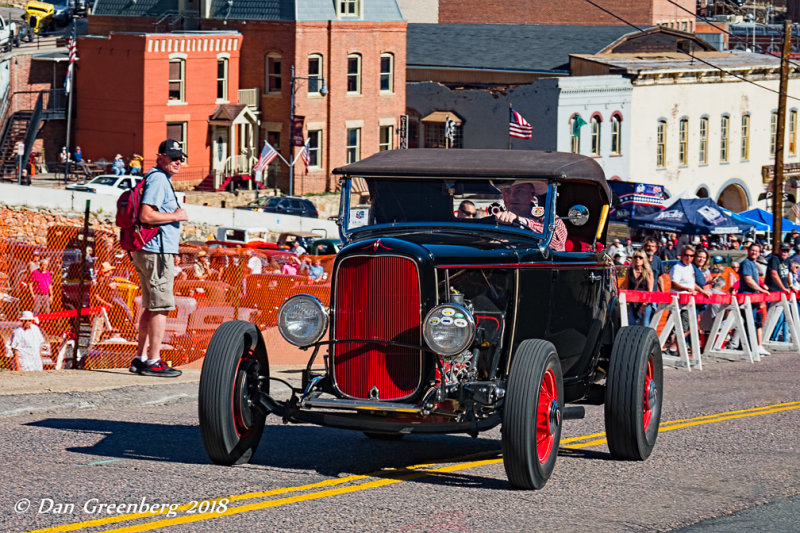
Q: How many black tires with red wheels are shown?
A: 3